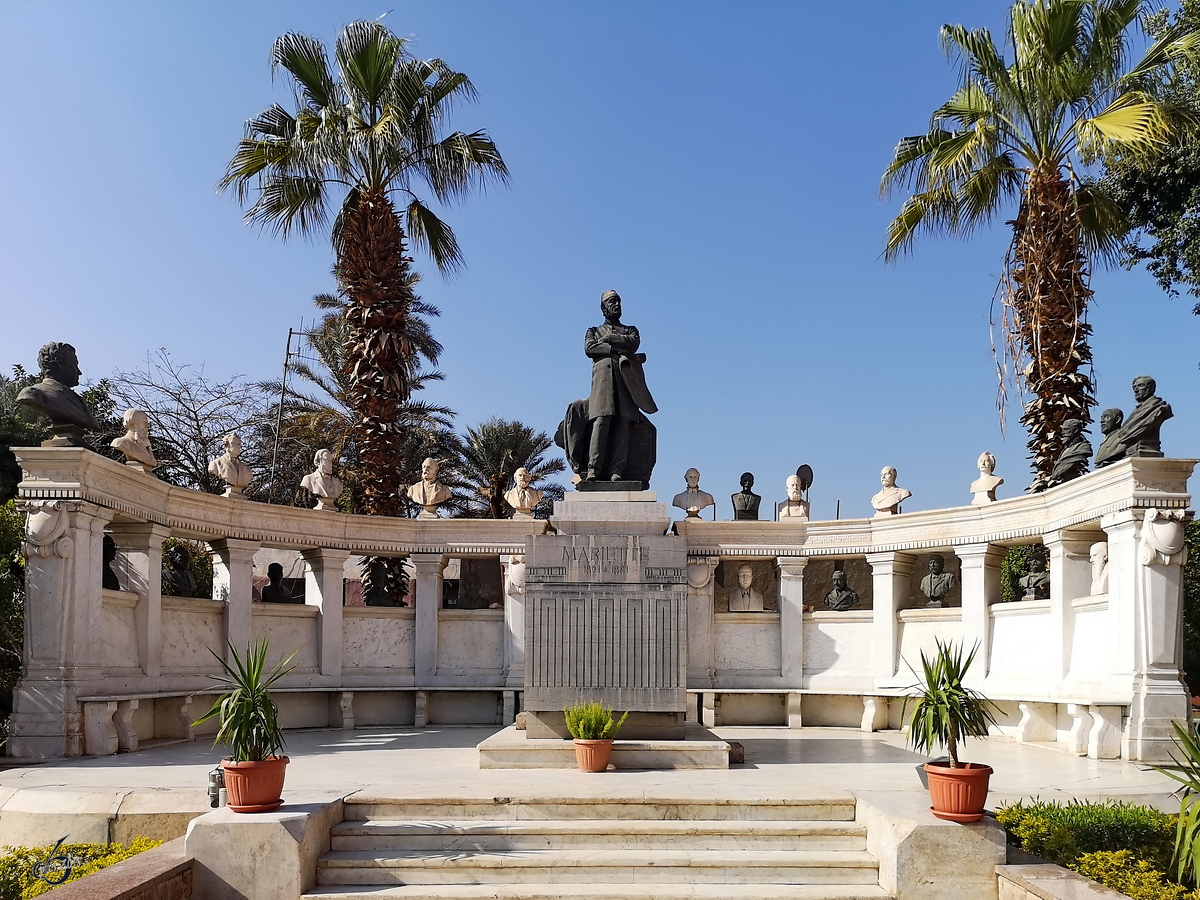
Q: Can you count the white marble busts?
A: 11